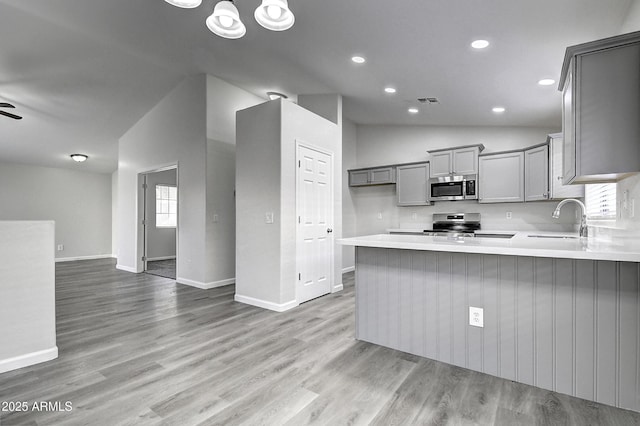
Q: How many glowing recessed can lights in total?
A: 6